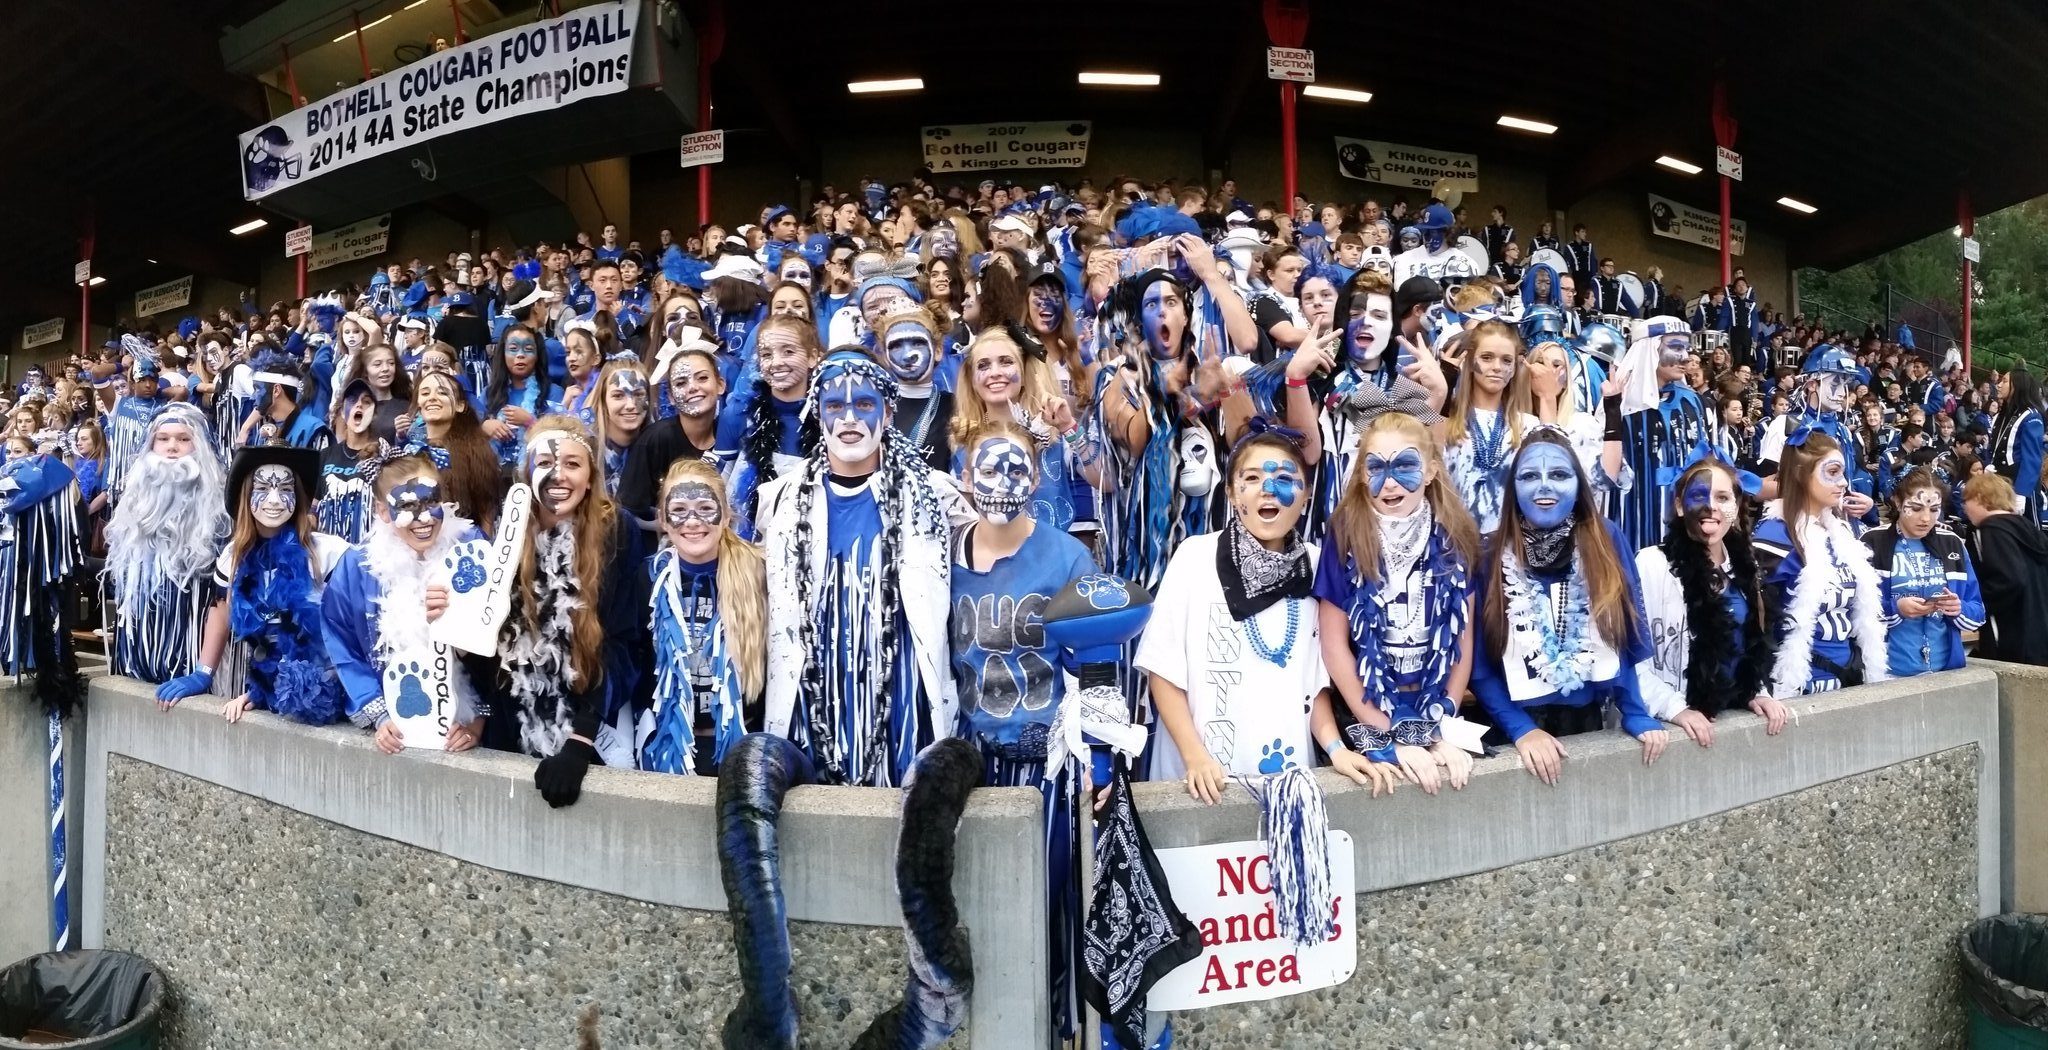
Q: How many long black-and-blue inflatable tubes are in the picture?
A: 2